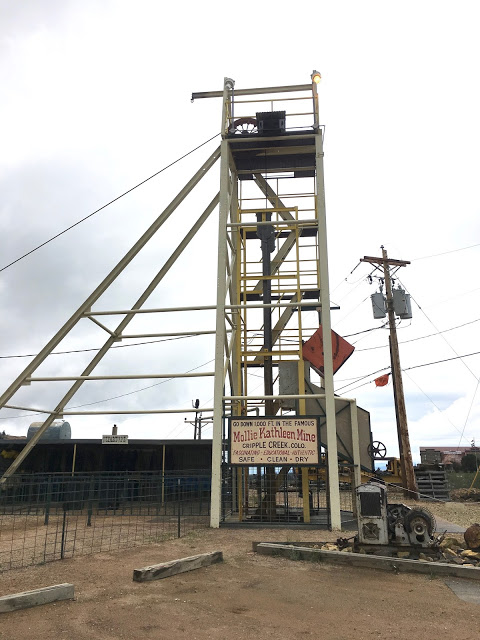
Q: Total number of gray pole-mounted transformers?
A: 3